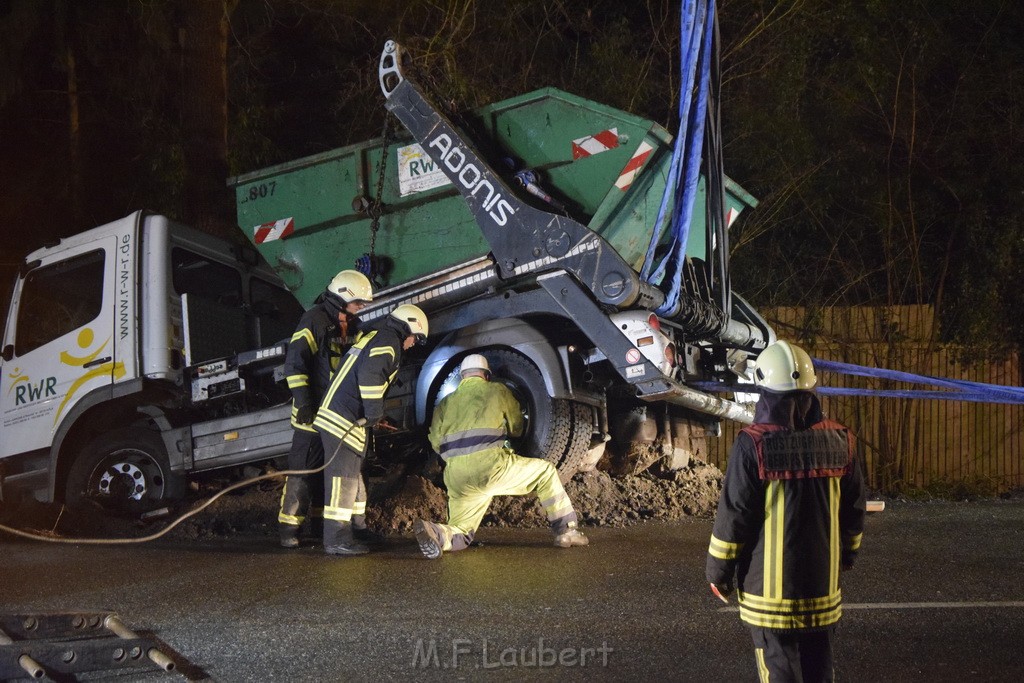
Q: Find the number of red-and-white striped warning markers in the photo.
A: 4